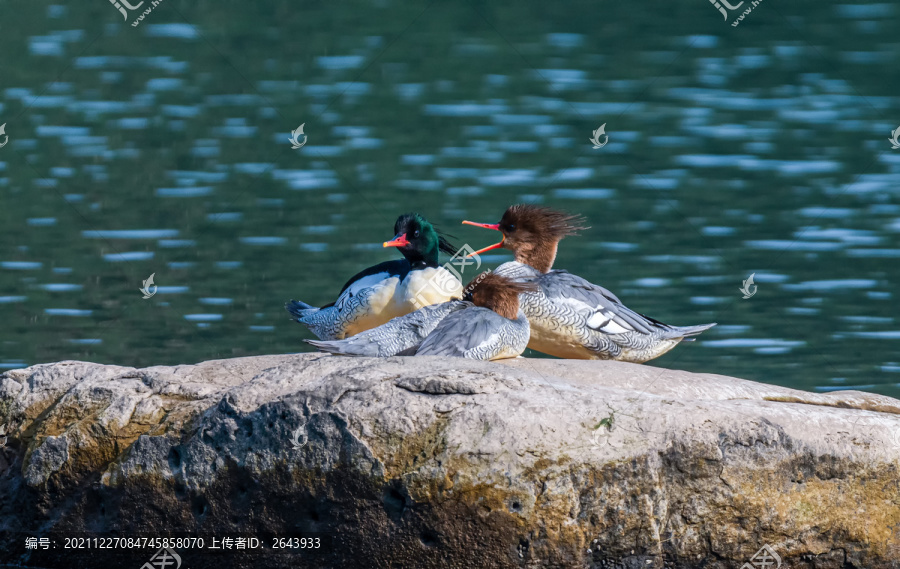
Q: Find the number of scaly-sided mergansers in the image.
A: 3